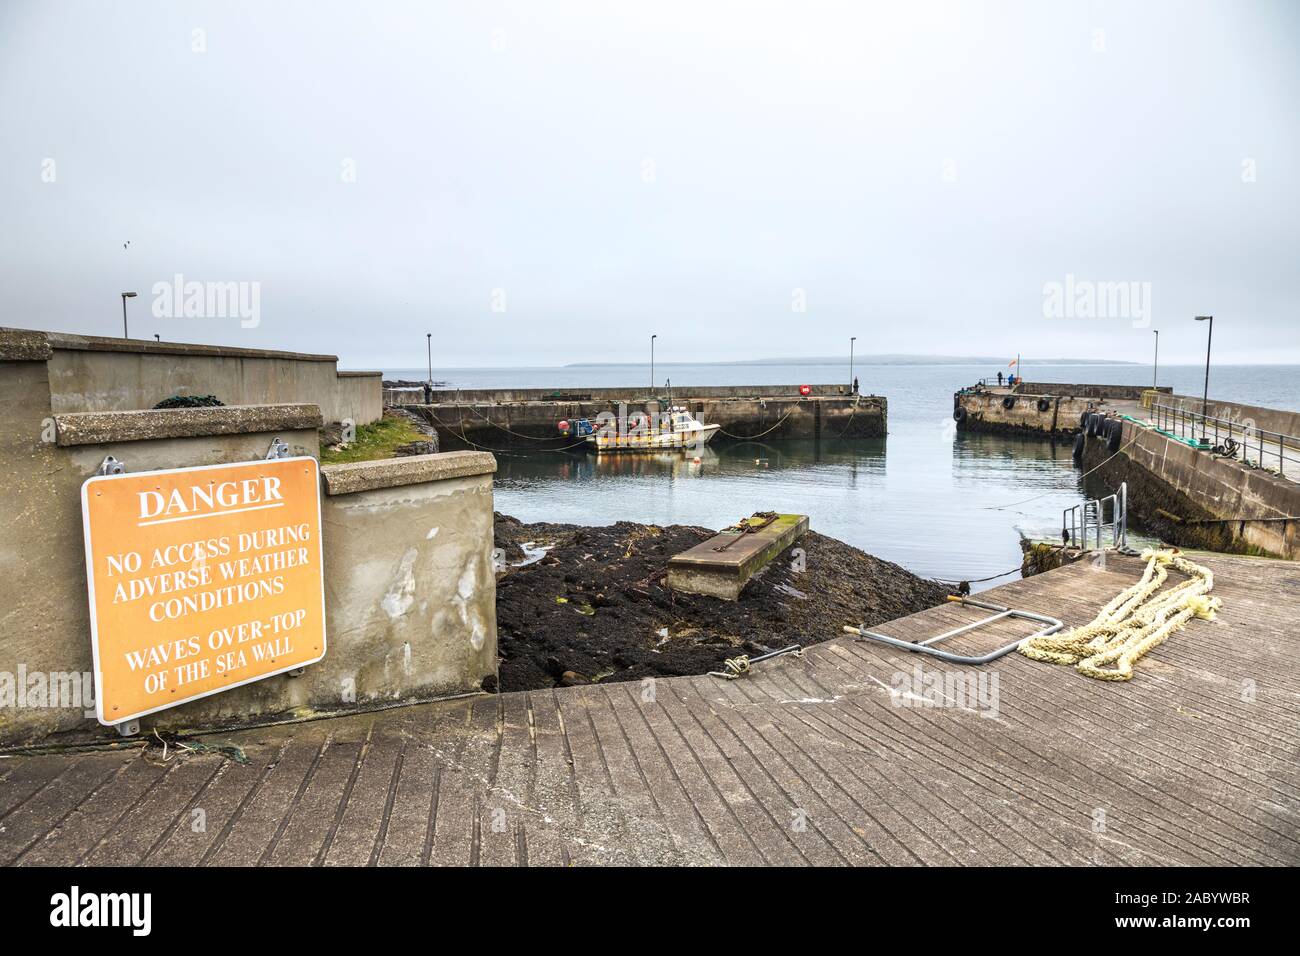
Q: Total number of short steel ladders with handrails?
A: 1